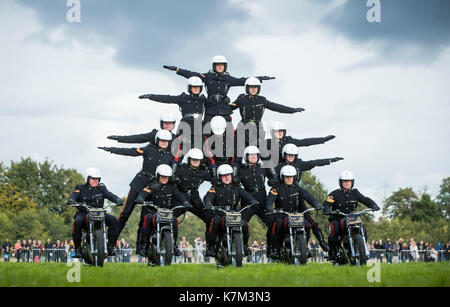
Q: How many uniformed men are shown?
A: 15